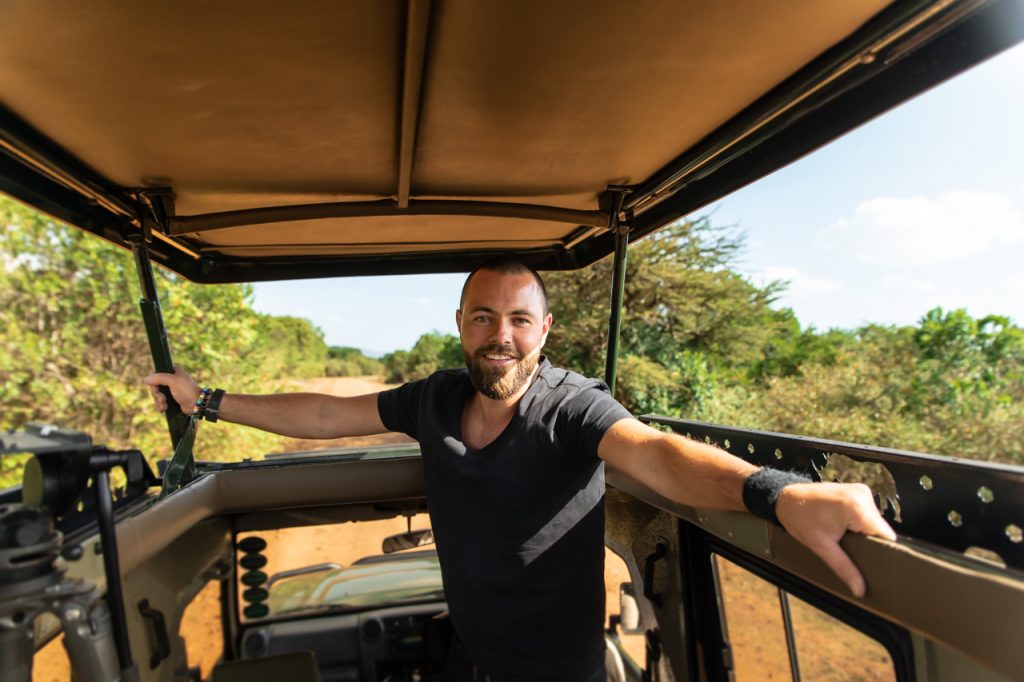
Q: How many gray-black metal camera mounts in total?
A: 1